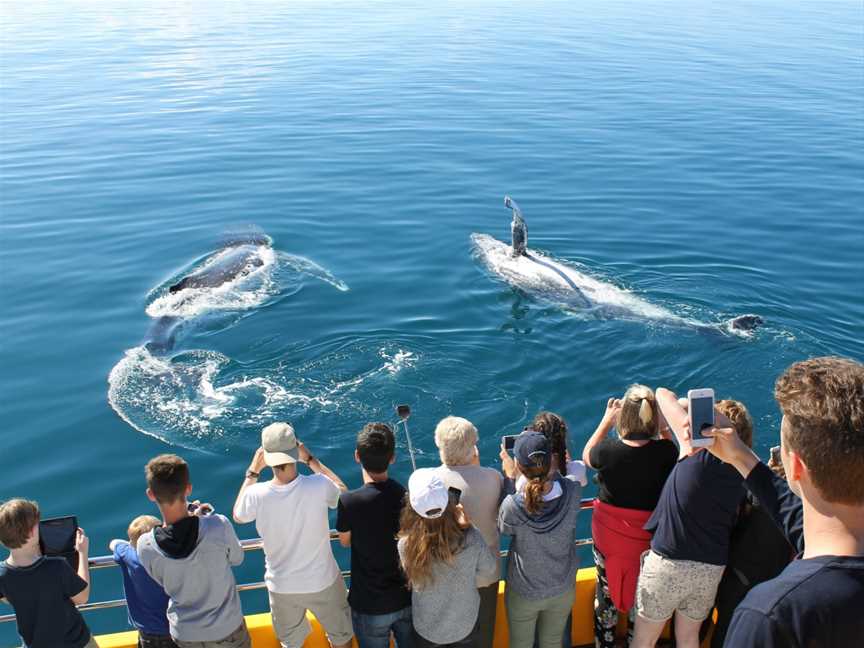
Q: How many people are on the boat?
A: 13